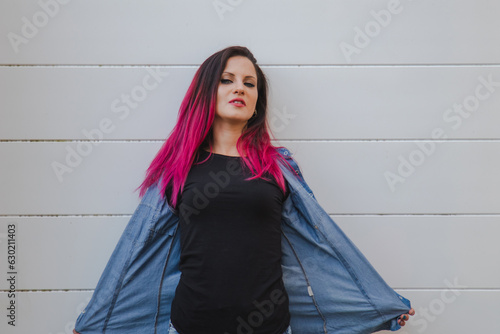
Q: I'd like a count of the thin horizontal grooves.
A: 4